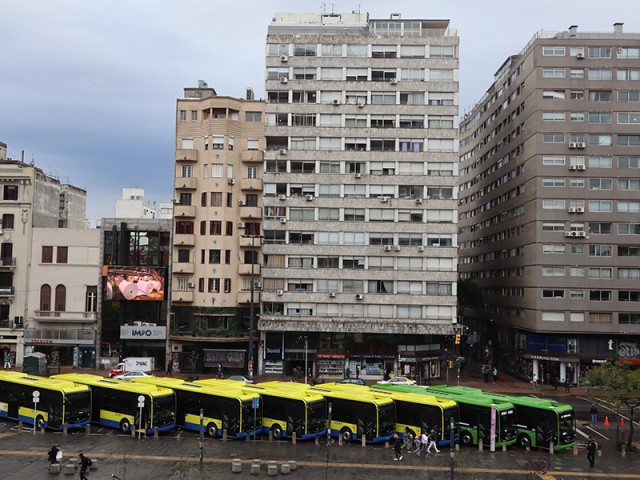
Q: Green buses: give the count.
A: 2